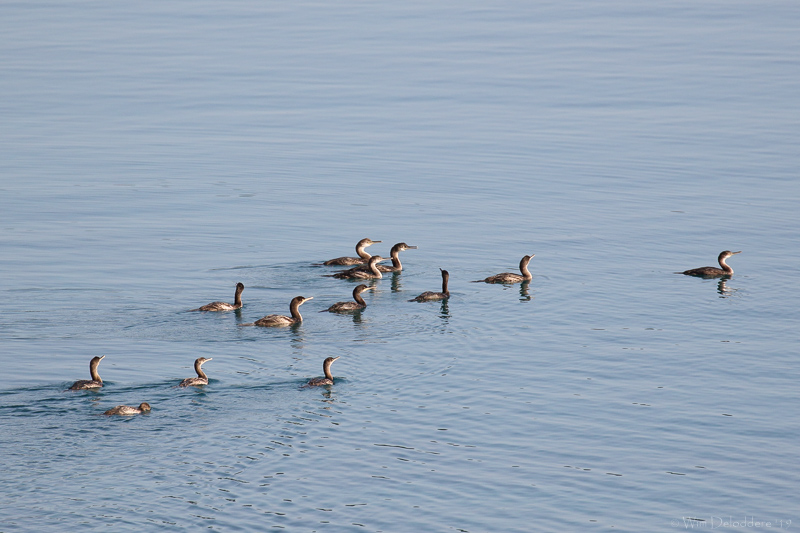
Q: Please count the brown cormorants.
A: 13